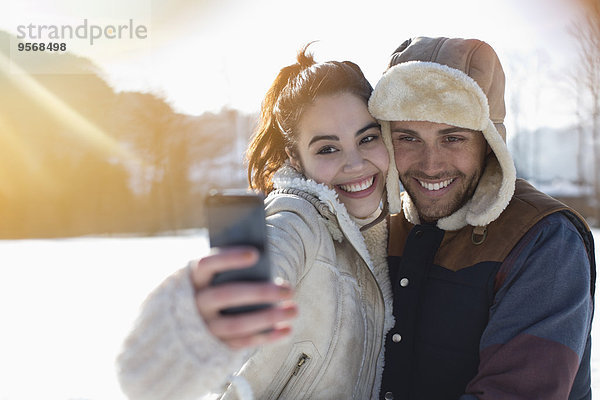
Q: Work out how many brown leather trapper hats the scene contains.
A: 1